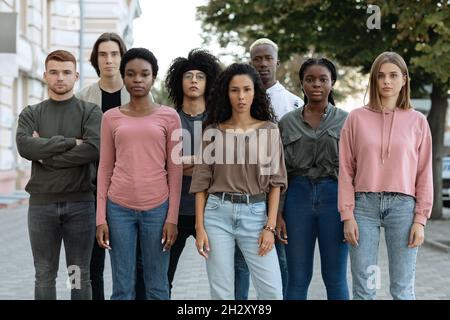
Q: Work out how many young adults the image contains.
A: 8